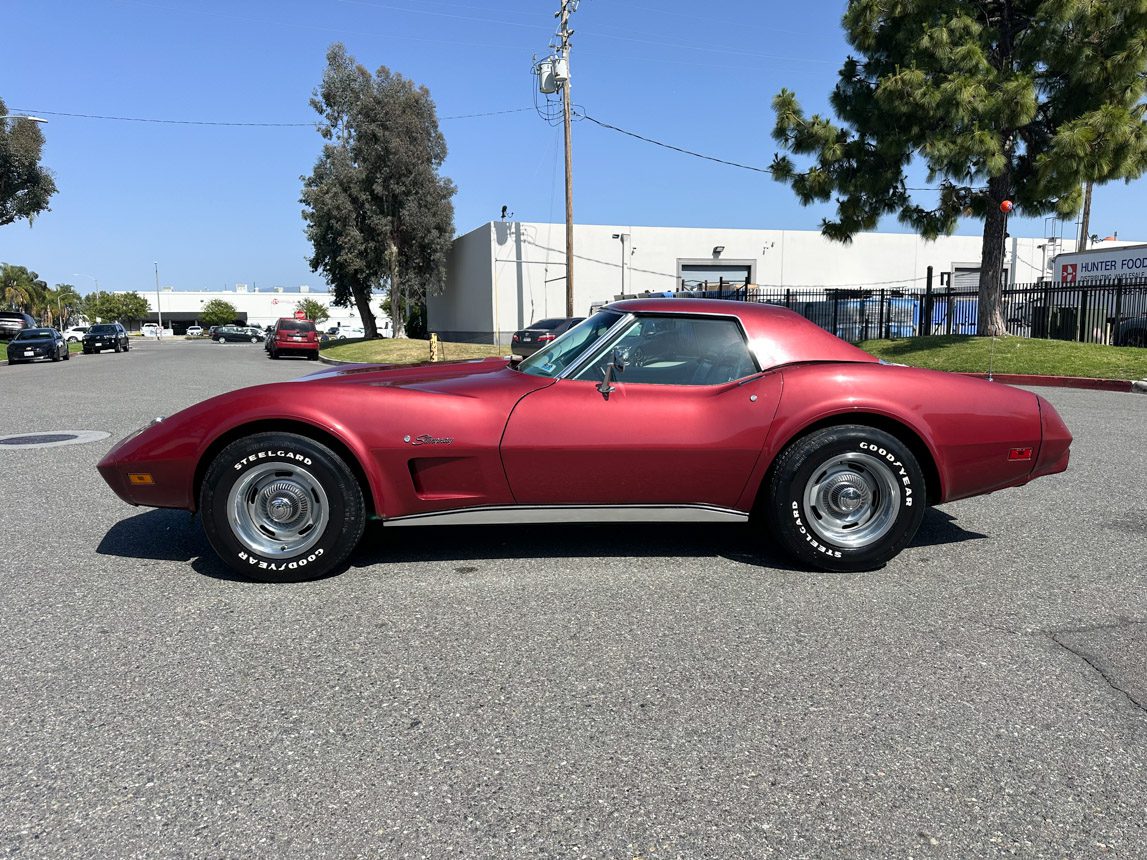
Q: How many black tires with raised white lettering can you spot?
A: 2